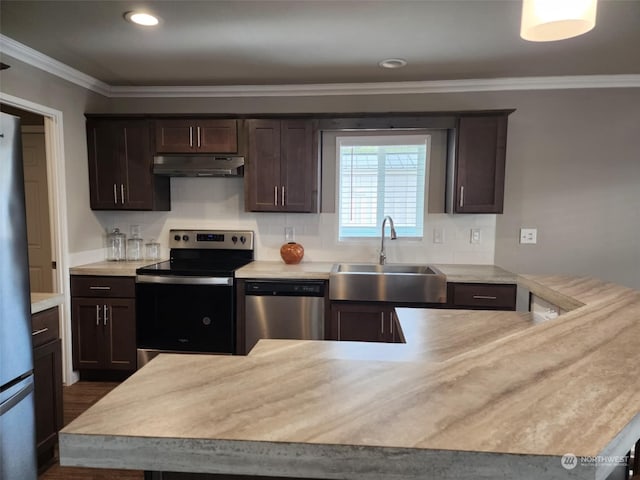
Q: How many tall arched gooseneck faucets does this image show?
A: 1